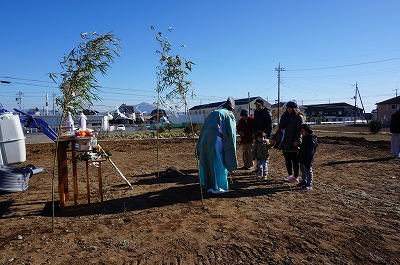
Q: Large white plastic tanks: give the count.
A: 1